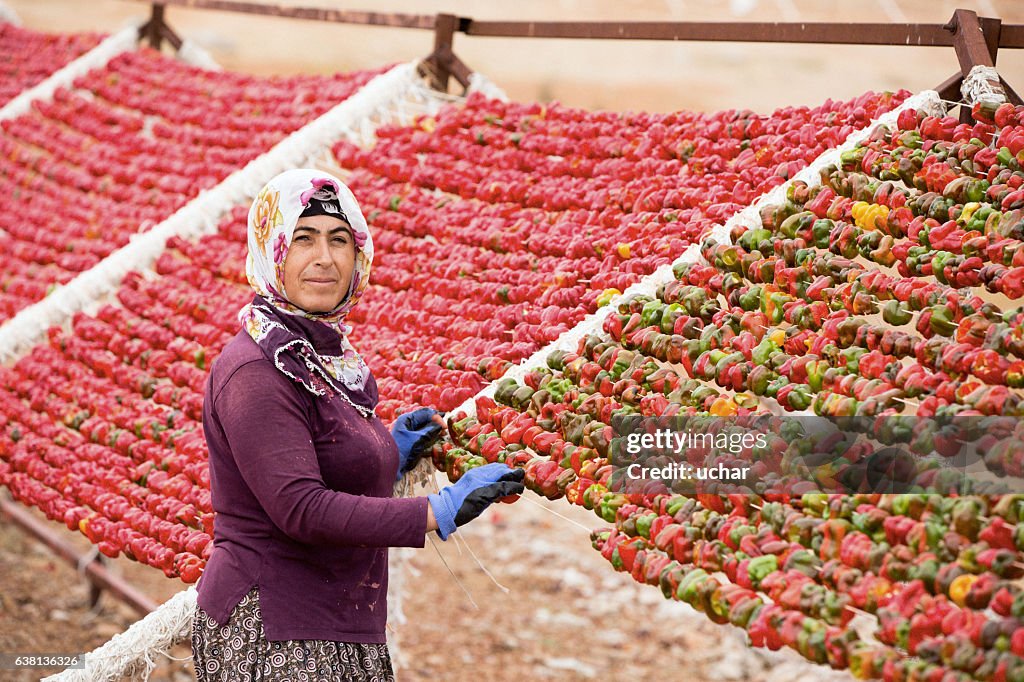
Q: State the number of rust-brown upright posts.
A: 3